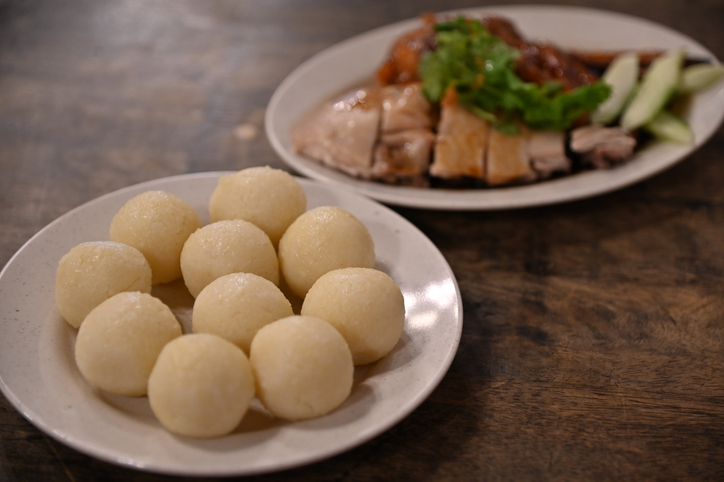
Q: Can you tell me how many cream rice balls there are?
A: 10